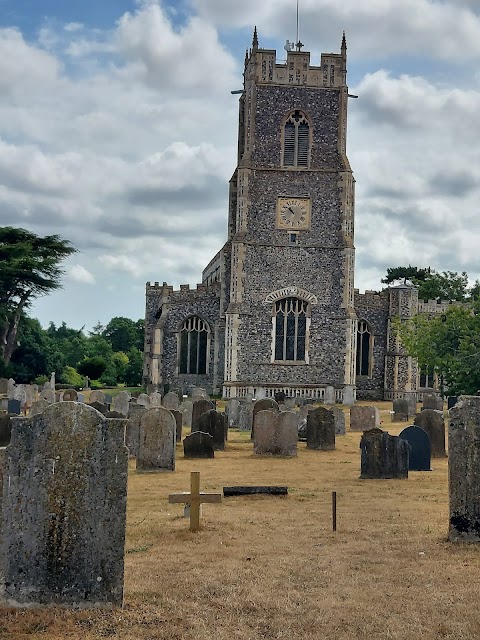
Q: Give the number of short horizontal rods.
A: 2